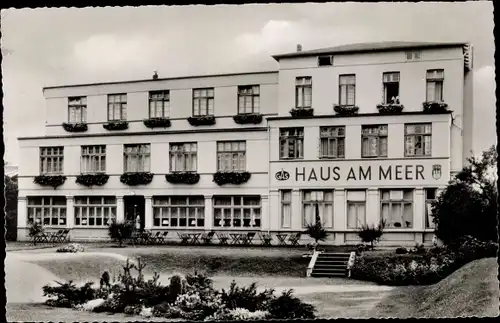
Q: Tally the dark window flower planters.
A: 14